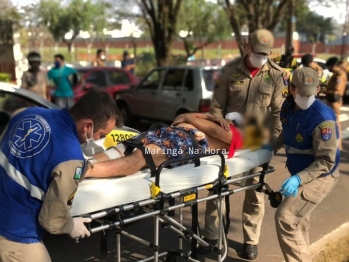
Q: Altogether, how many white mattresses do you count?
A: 1